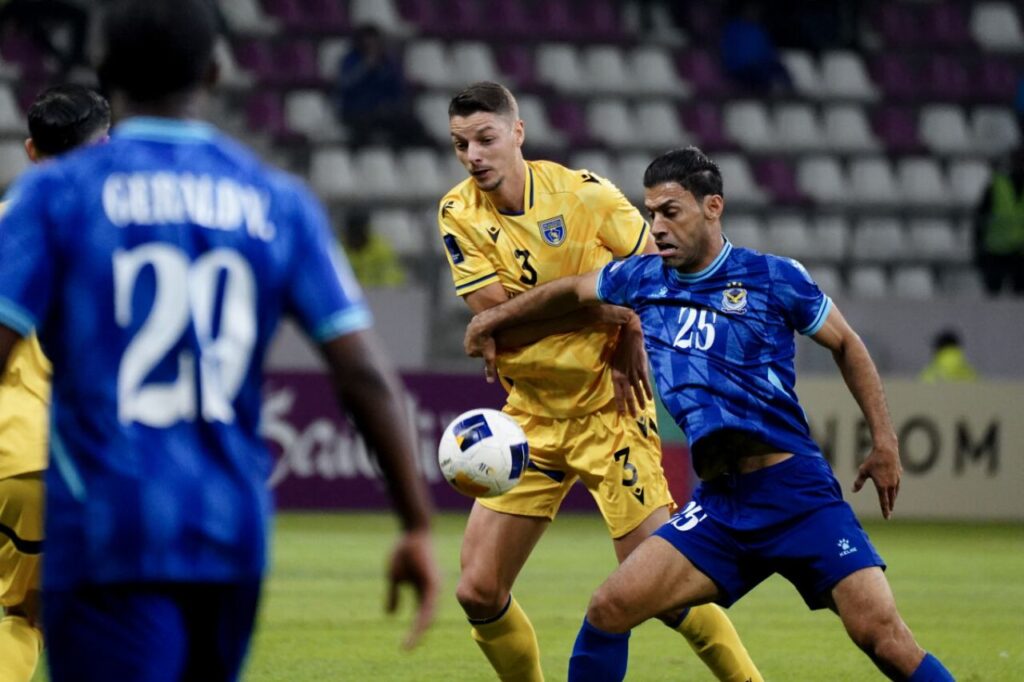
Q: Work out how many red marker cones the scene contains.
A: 0